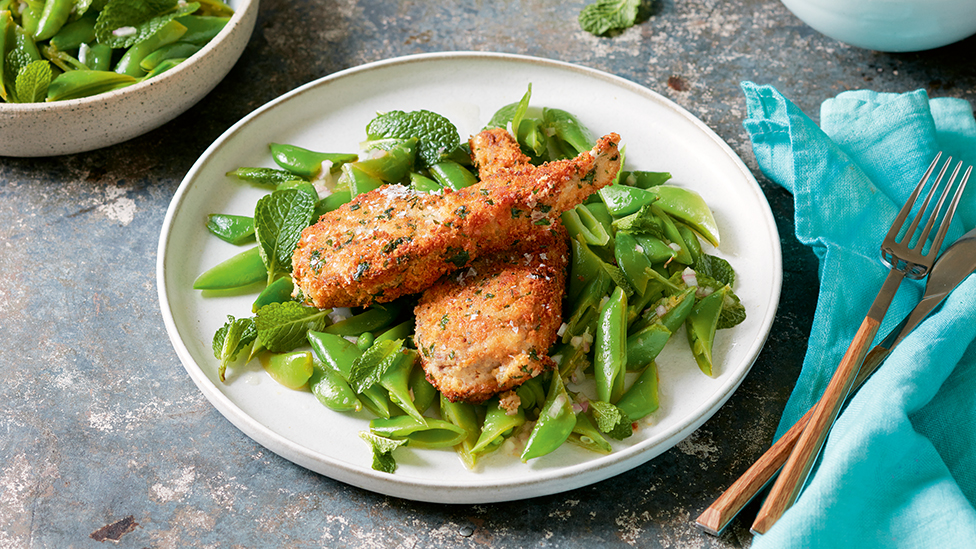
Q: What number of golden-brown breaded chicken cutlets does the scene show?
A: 2